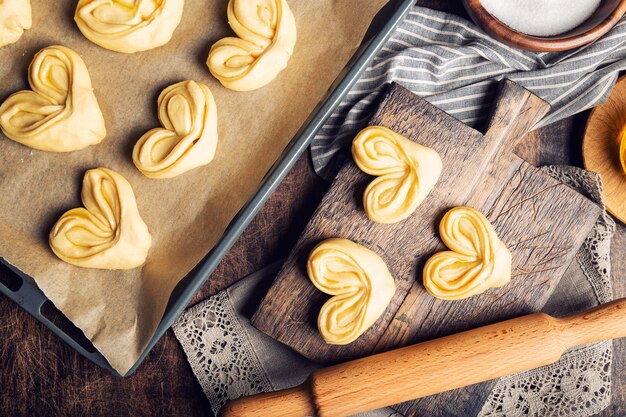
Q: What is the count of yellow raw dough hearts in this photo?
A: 9